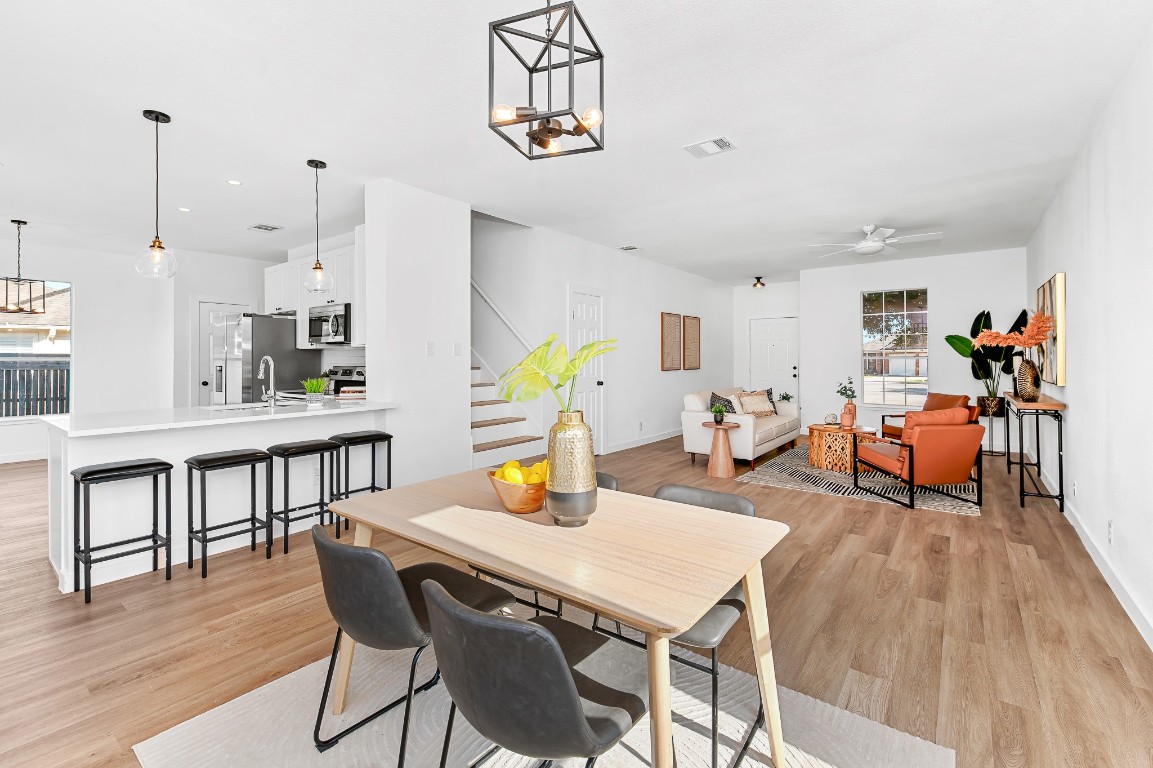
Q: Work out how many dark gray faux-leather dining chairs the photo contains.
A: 4